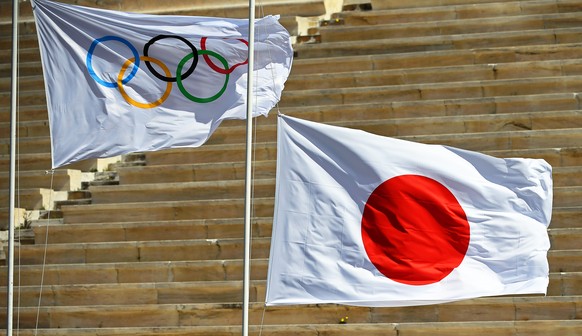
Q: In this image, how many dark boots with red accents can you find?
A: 0